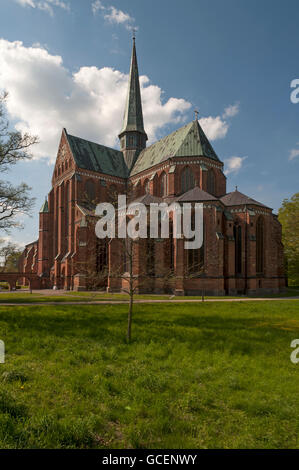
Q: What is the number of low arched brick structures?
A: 1